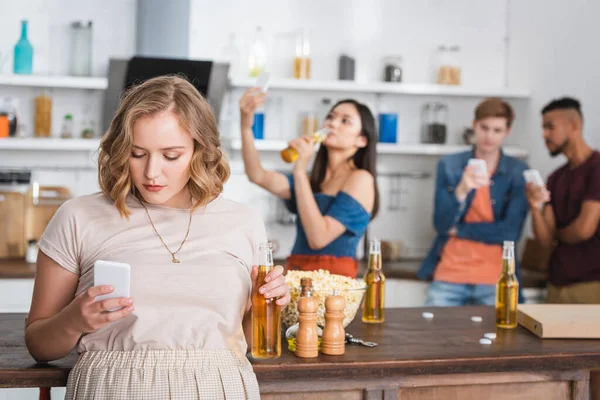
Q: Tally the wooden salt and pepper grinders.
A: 2